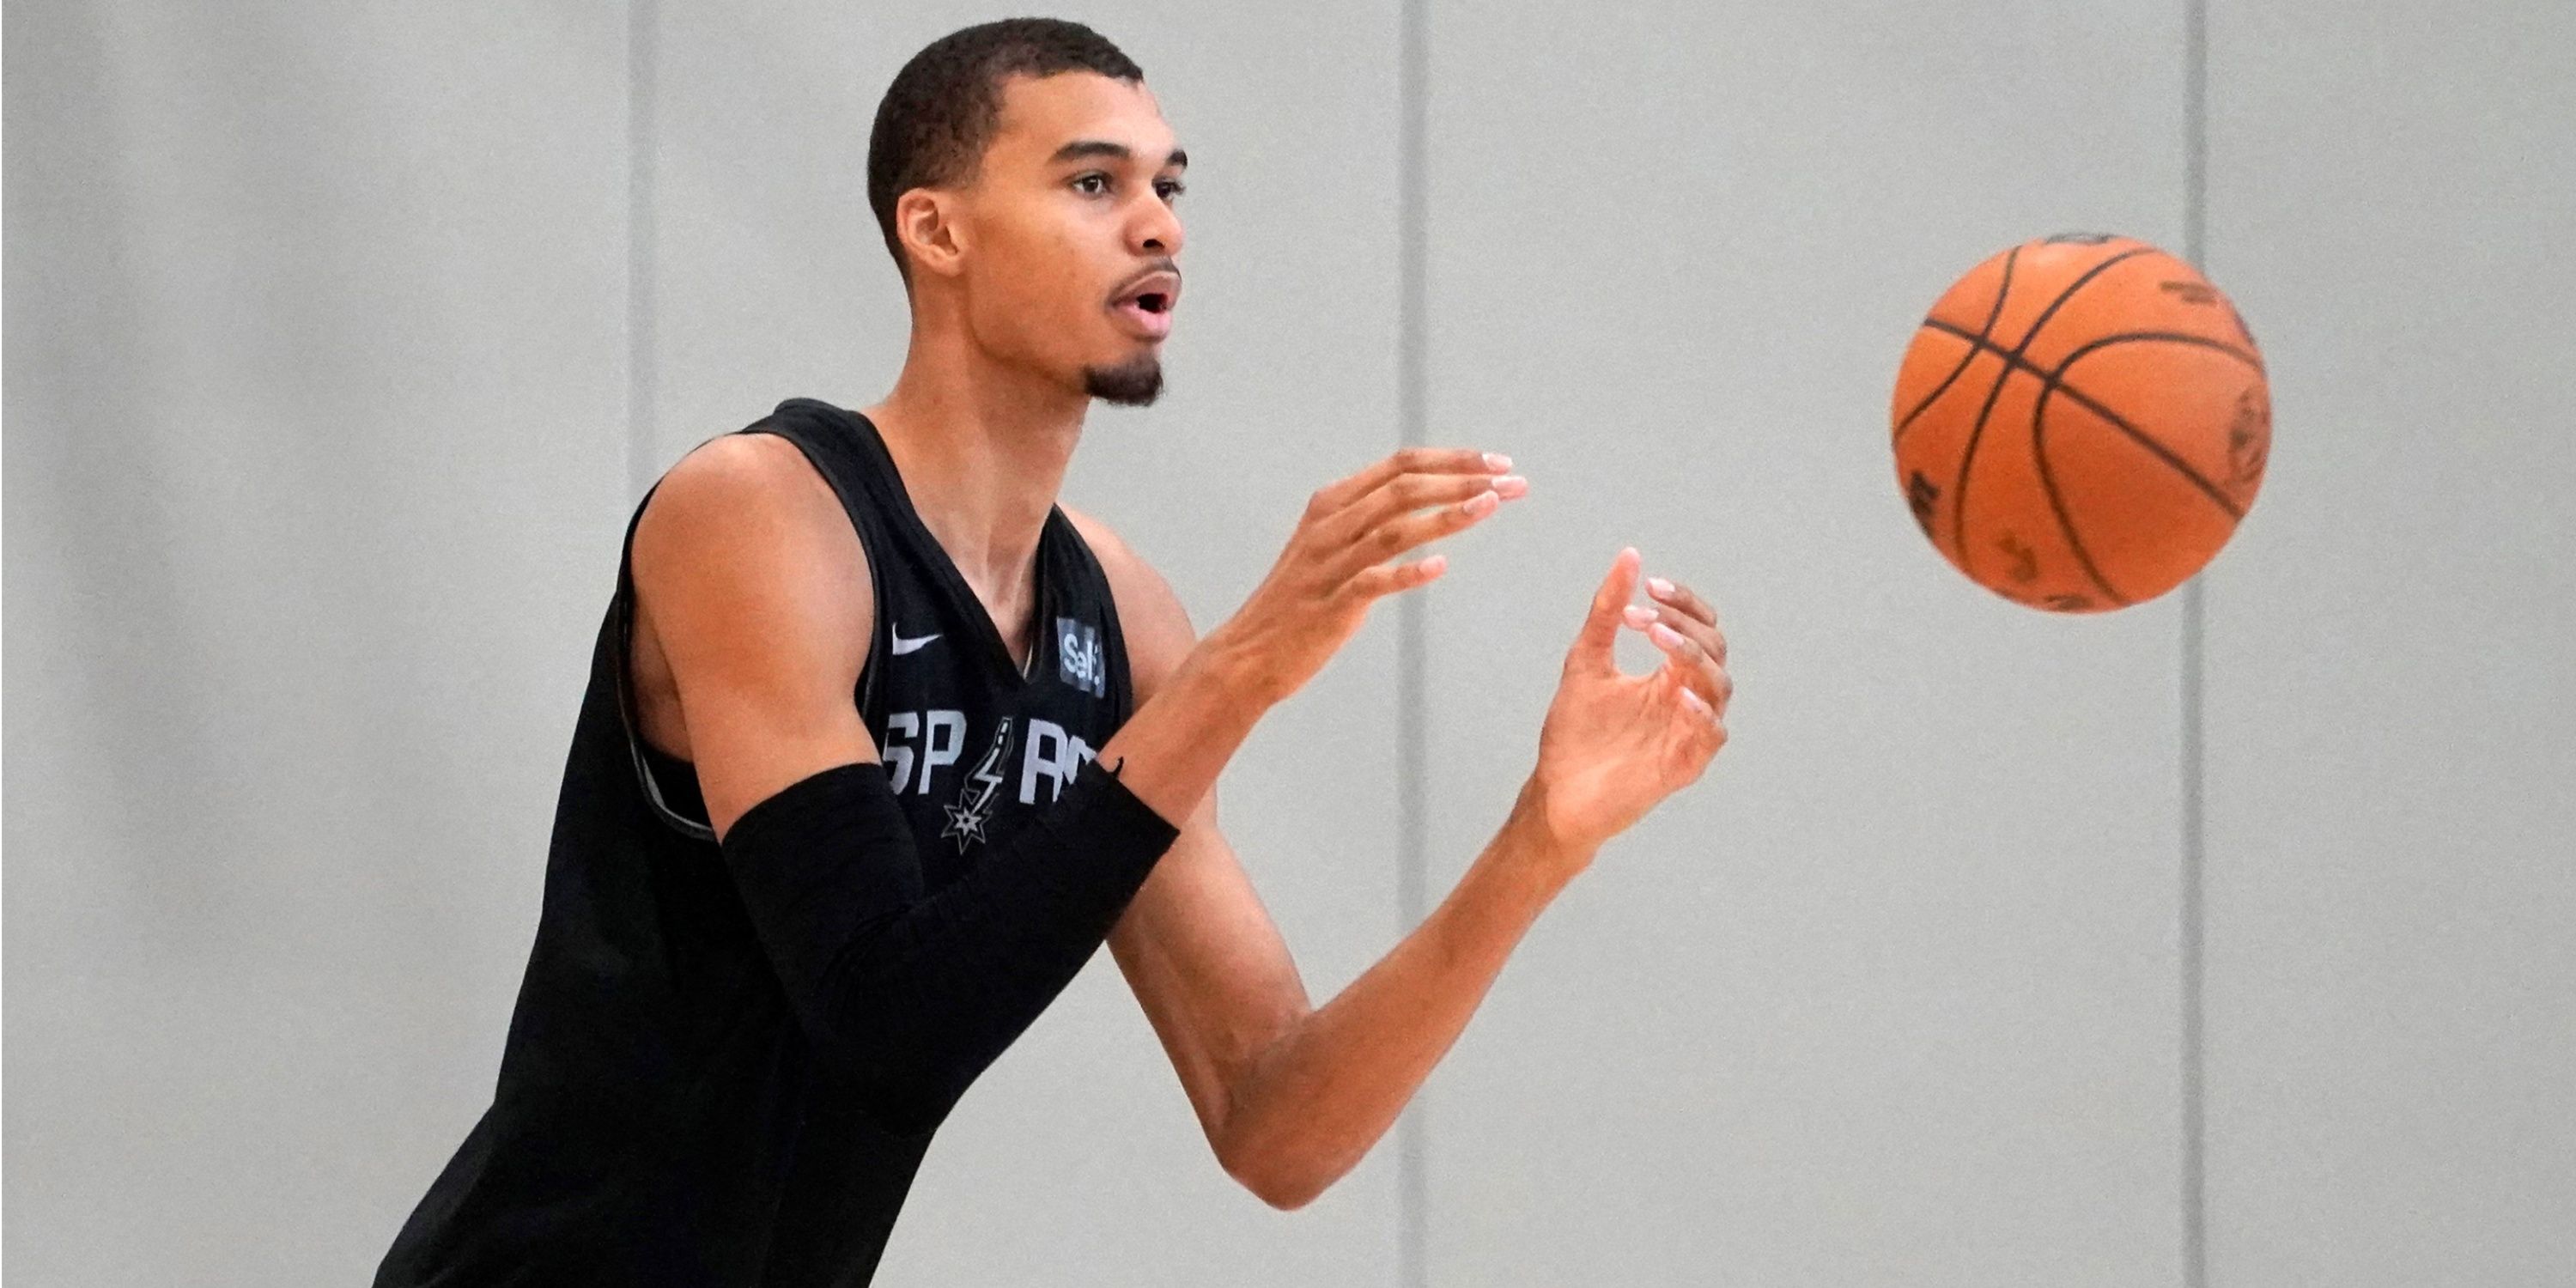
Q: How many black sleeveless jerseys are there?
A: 1